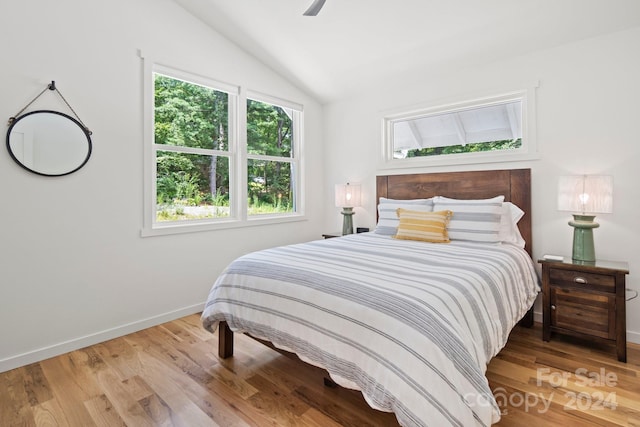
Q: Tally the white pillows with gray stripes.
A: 2